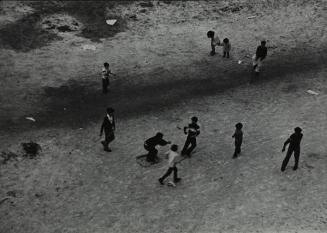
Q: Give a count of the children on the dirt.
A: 10